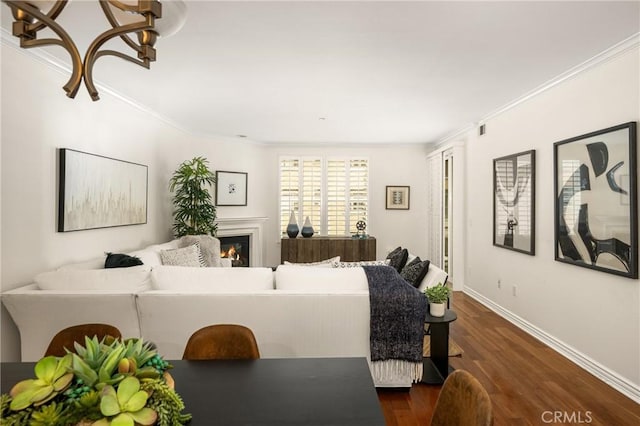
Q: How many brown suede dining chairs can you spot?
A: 3